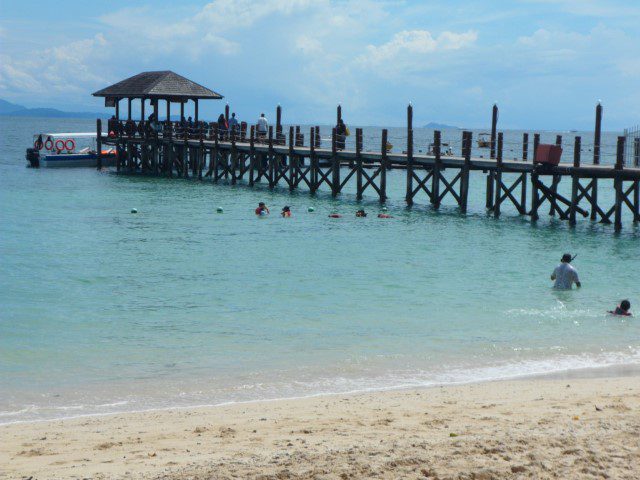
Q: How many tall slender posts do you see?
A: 6